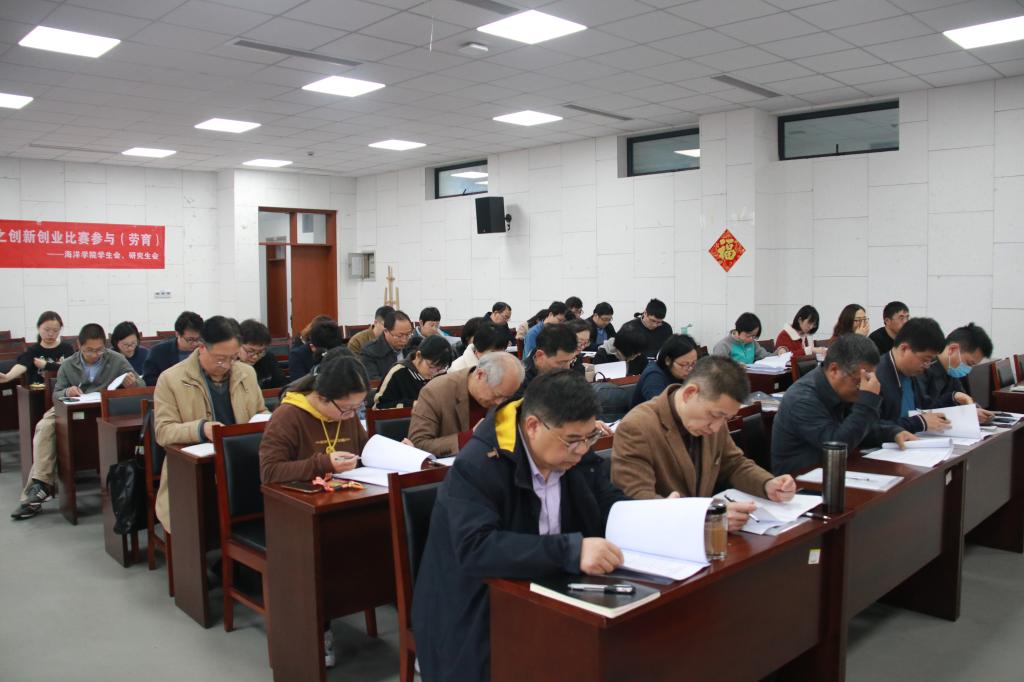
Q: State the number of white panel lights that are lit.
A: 10